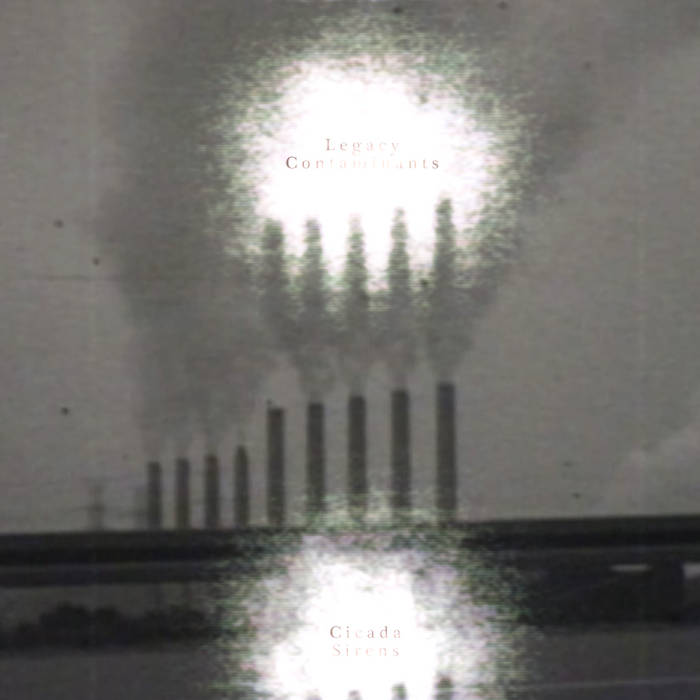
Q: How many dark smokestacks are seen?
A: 9